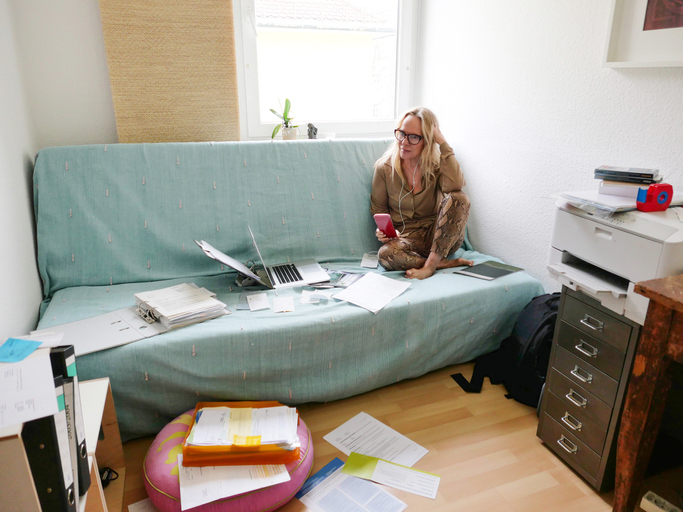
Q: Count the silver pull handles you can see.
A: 6